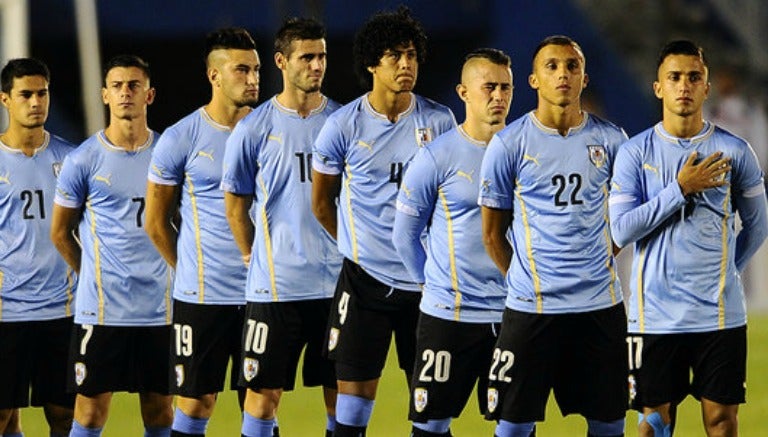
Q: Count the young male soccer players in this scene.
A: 8